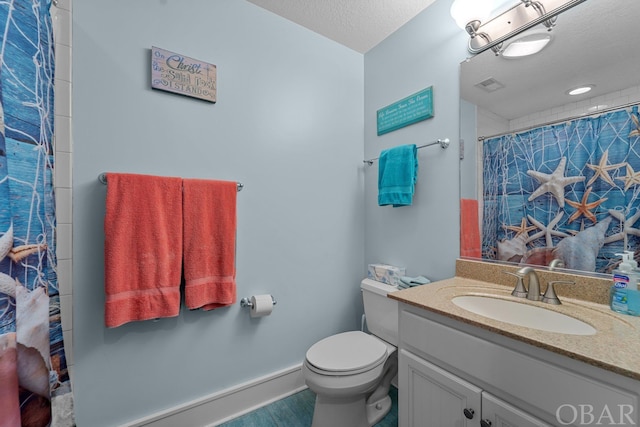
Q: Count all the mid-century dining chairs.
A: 0